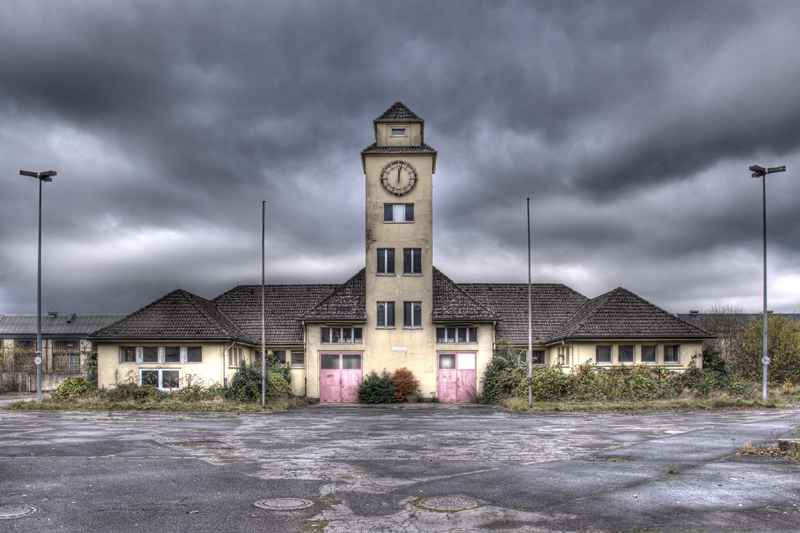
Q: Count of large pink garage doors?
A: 2